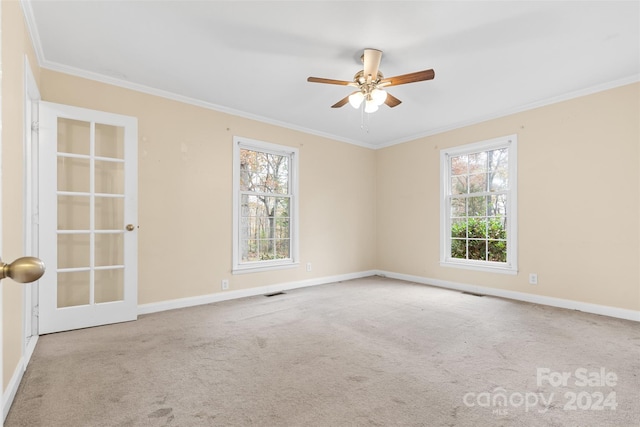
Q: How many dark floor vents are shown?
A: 2